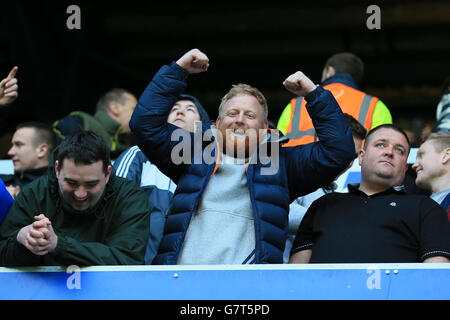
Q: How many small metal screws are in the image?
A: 3